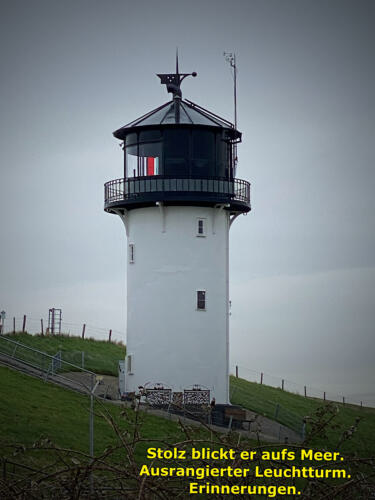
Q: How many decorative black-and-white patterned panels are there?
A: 2